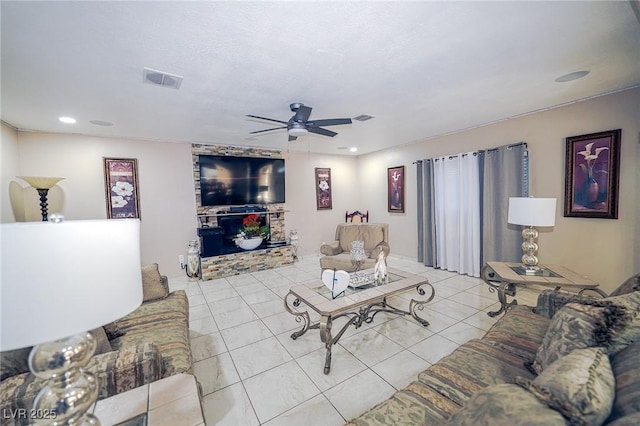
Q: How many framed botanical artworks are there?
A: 4